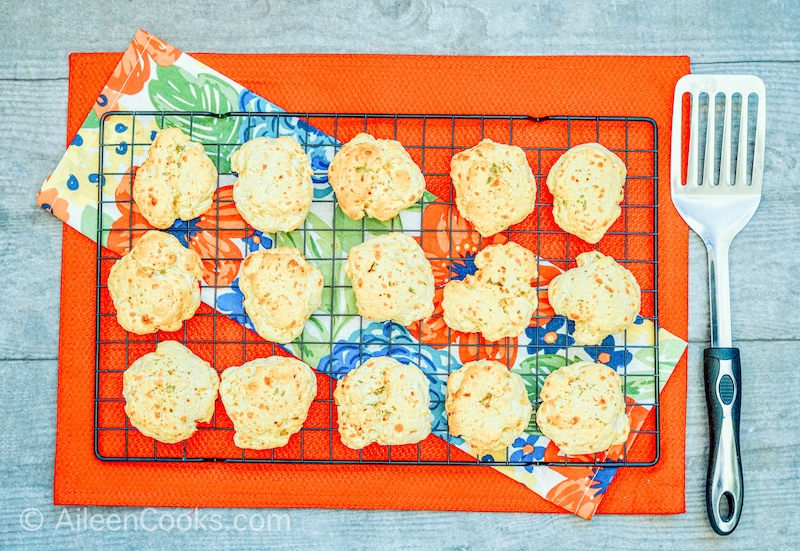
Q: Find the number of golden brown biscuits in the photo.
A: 15